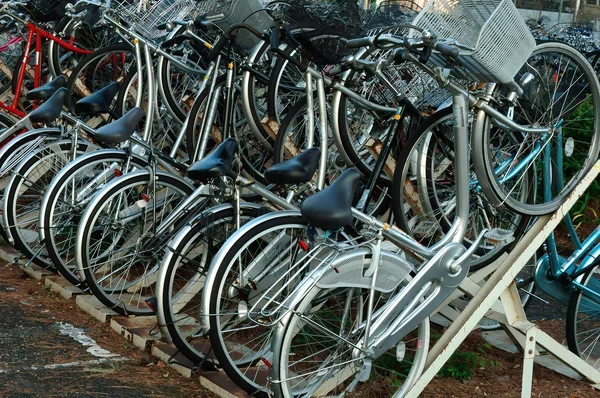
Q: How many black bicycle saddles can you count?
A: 7